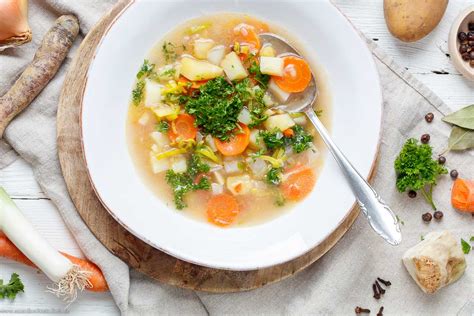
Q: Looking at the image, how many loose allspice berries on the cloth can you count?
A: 7